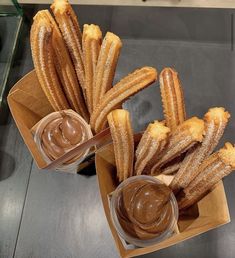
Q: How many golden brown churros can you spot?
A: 12